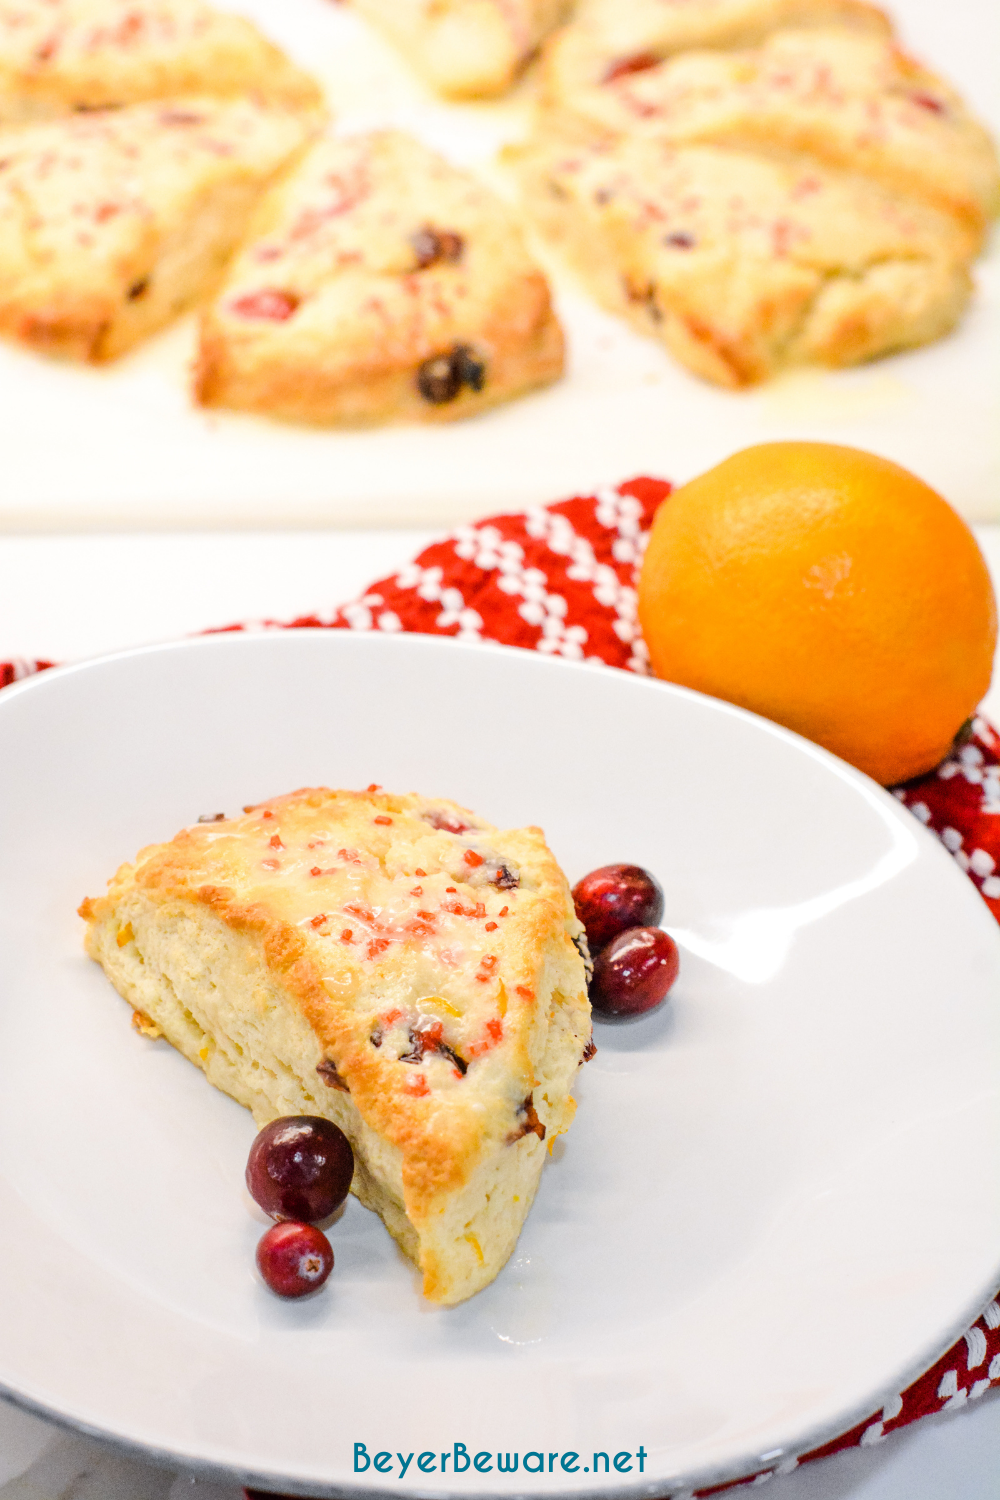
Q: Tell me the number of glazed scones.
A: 8